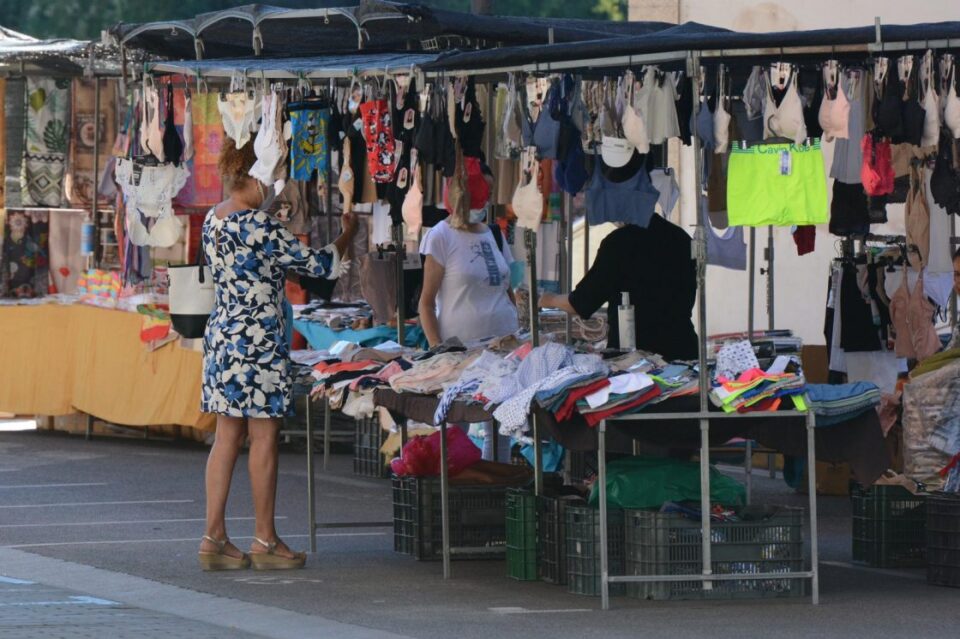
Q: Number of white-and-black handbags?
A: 1